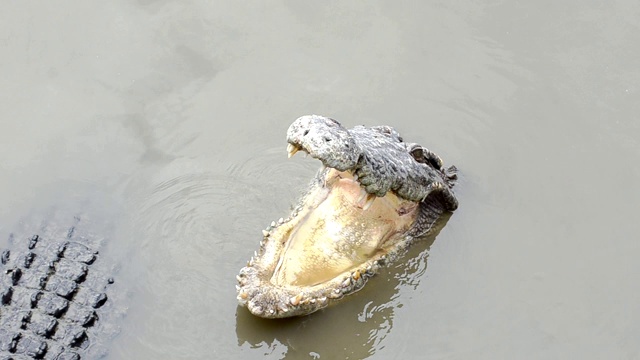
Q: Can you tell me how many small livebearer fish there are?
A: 0